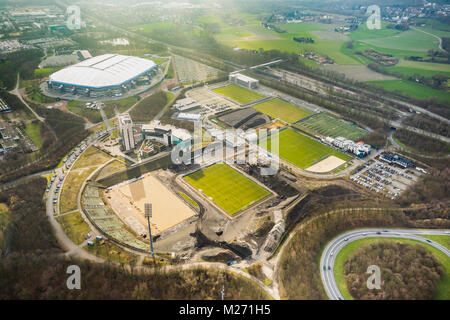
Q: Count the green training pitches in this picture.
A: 5